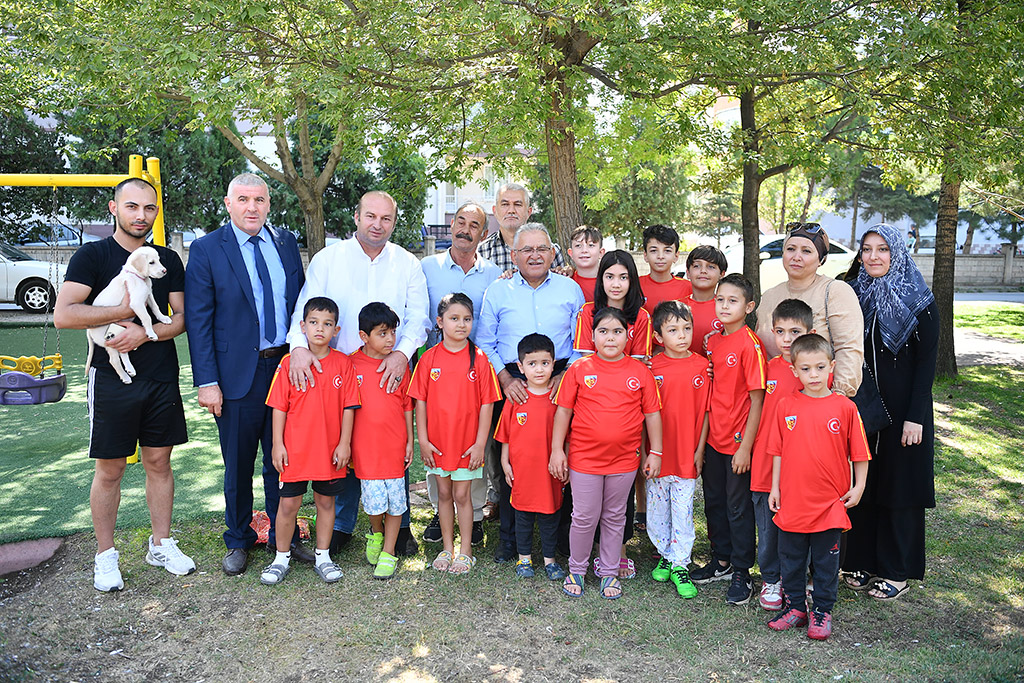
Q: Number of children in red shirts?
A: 13